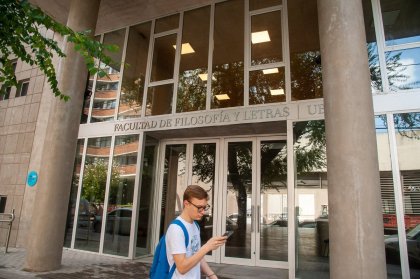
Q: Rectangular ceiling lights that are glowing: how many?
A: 6